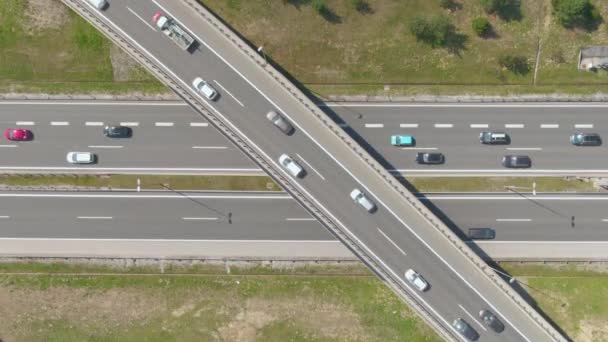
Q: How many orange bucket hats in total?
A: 0